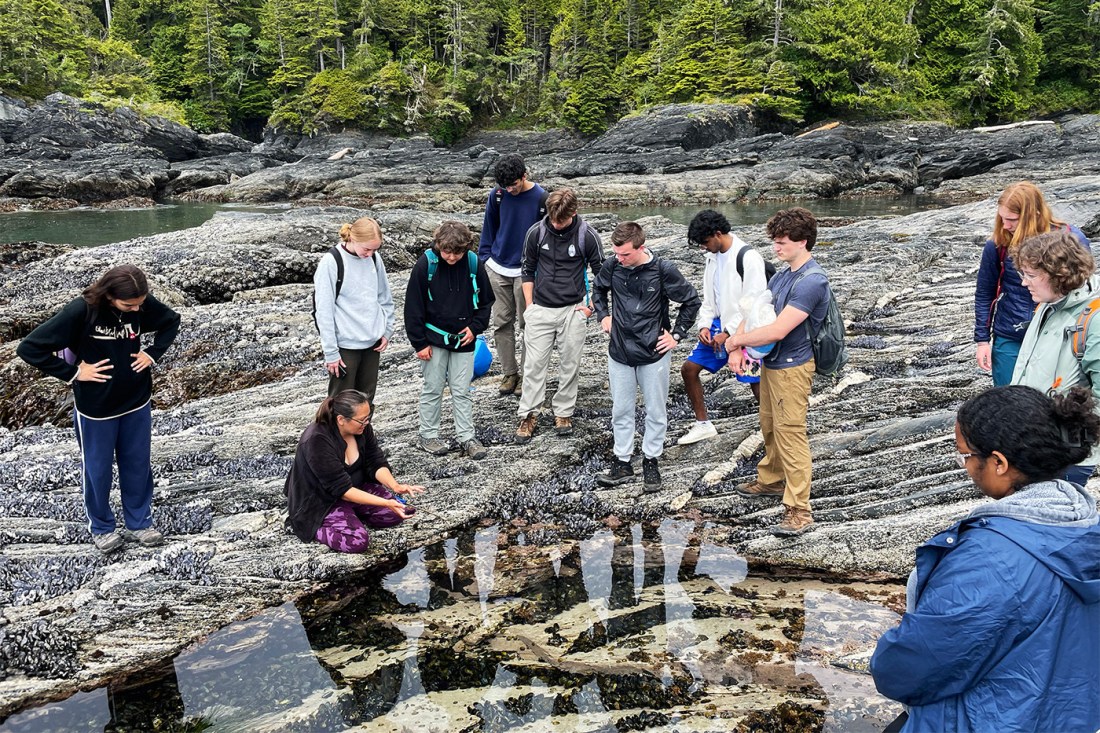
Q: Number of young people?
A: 11